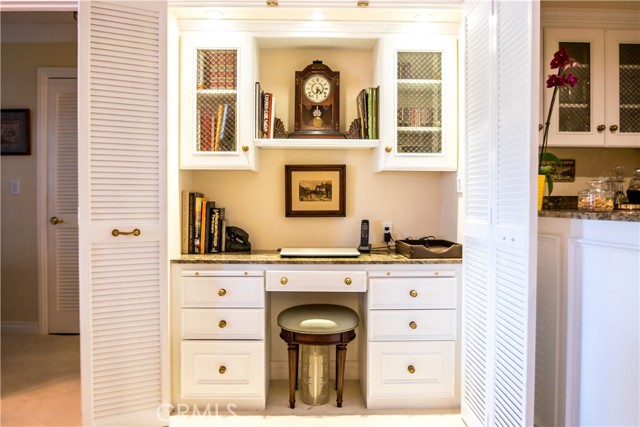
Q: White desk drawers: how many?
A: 7